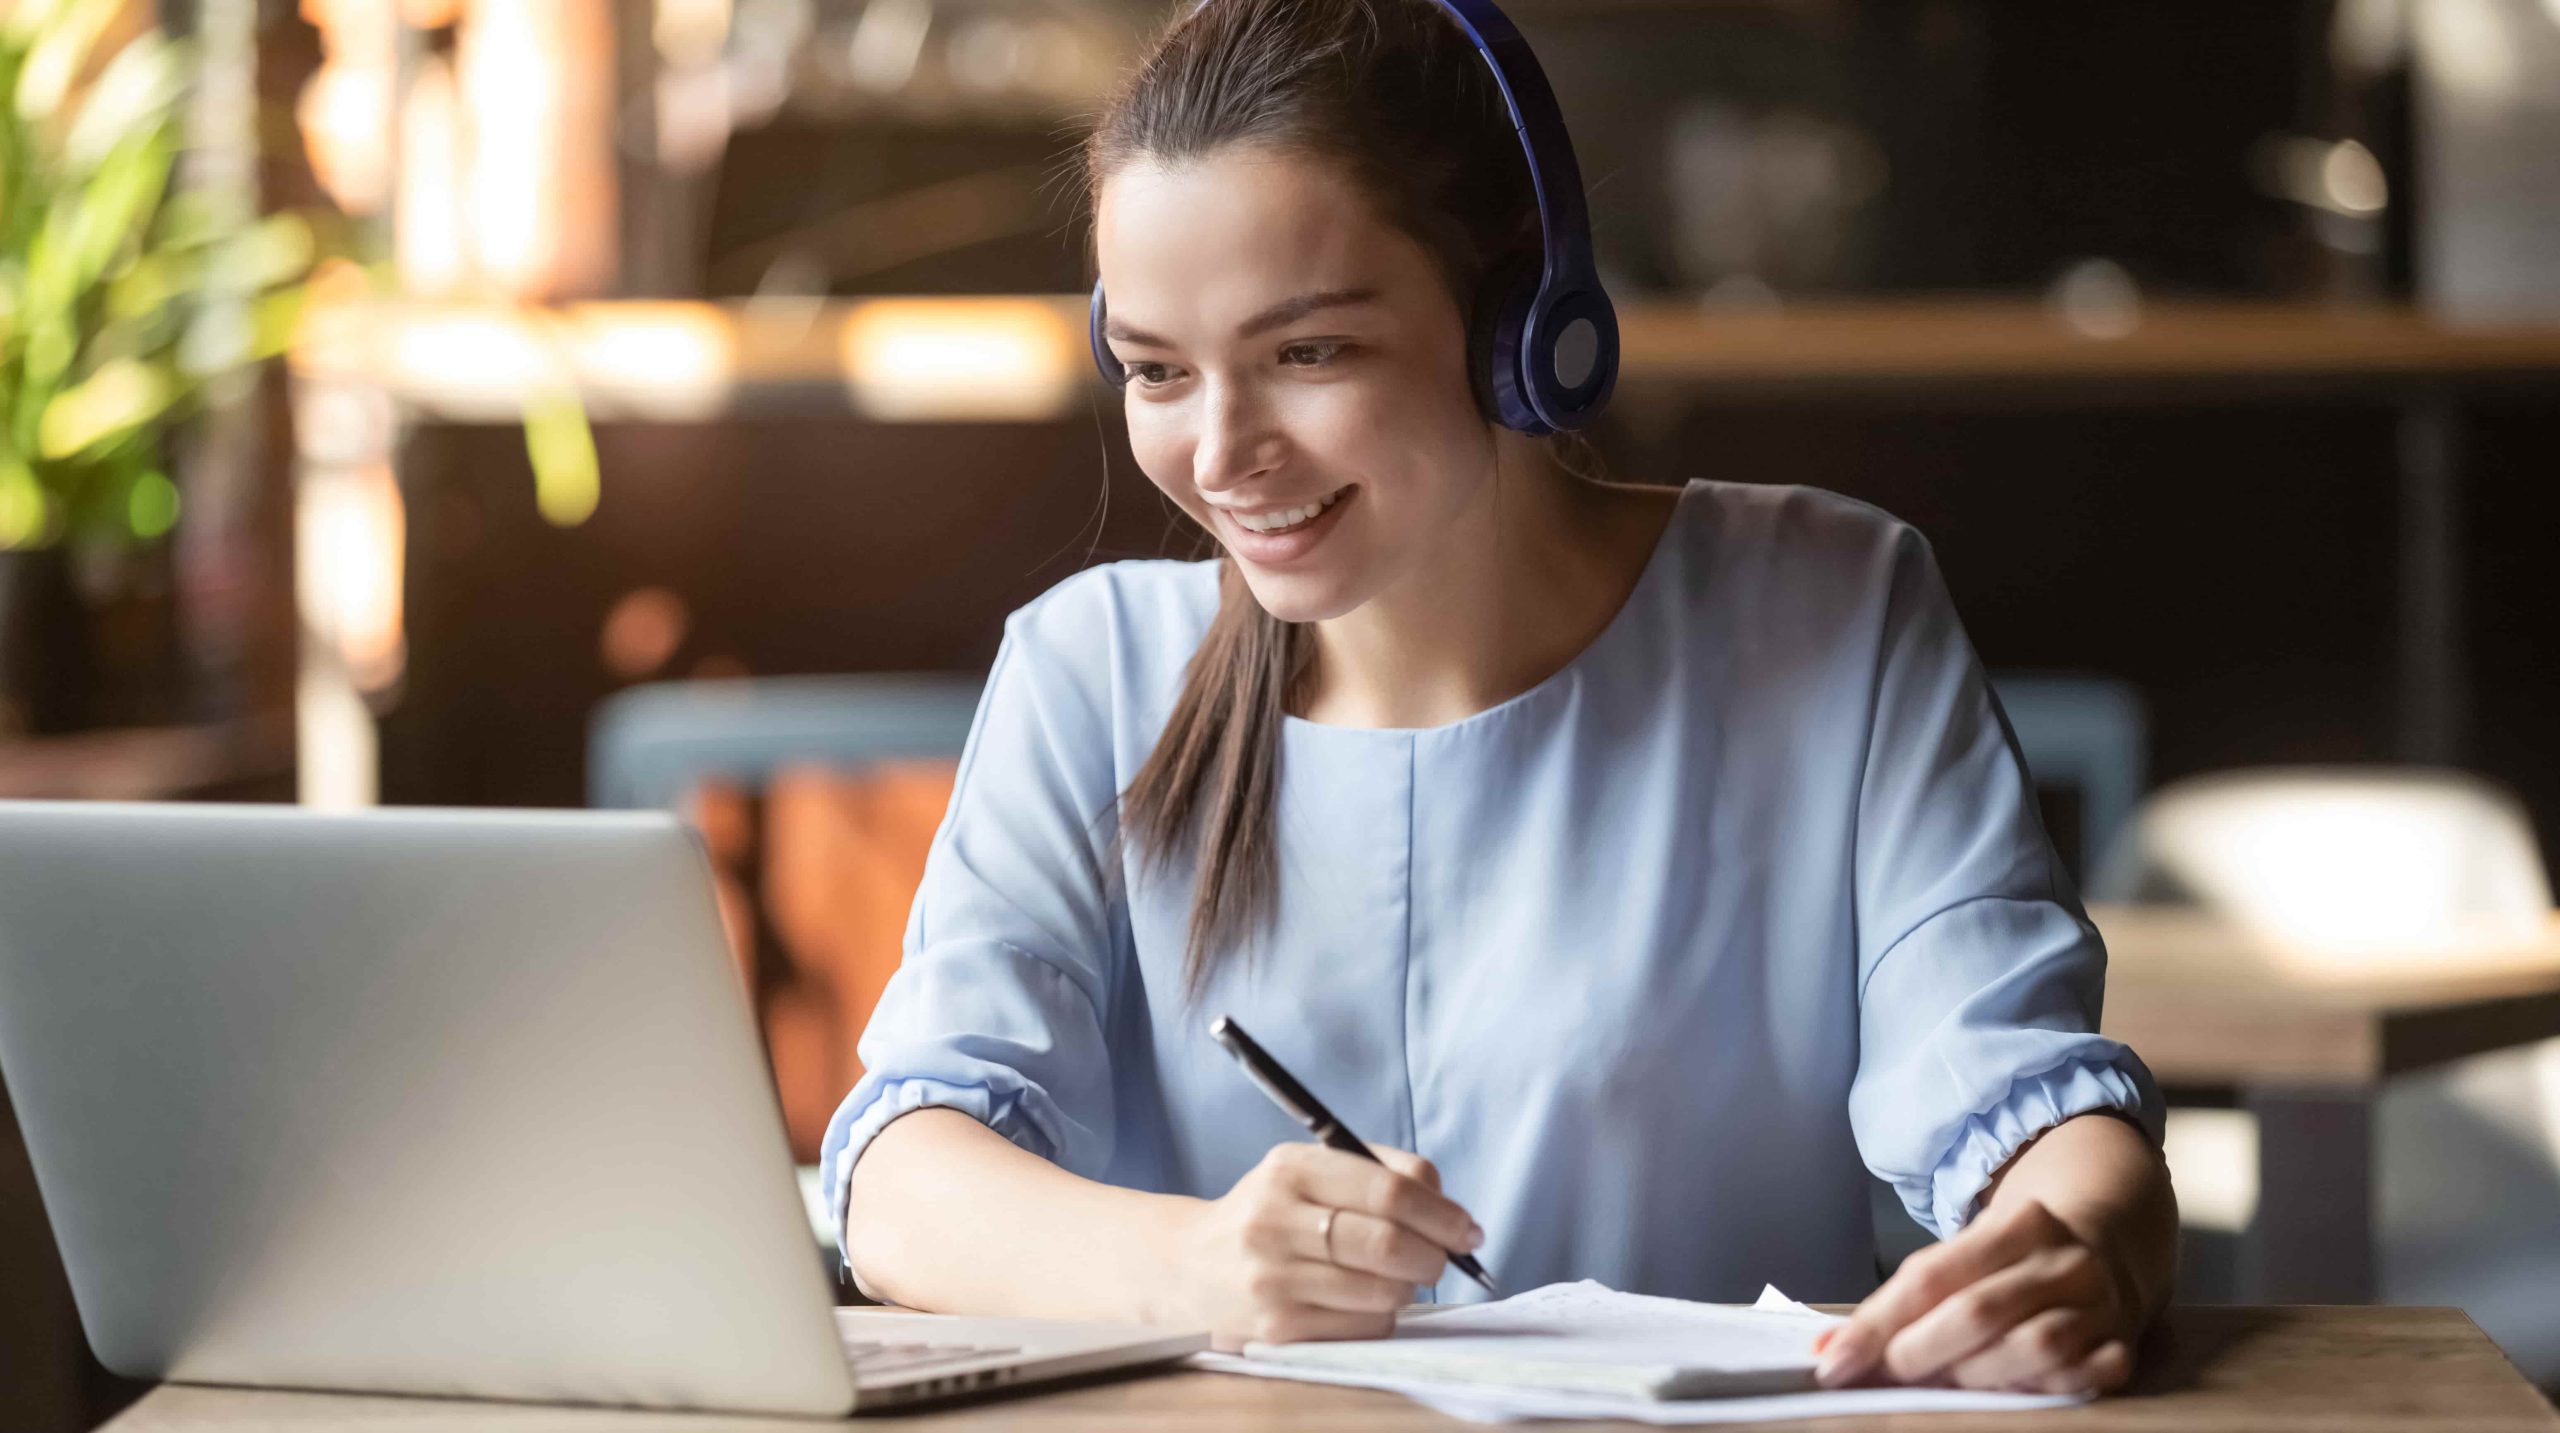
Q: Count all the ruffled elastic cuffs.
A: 2